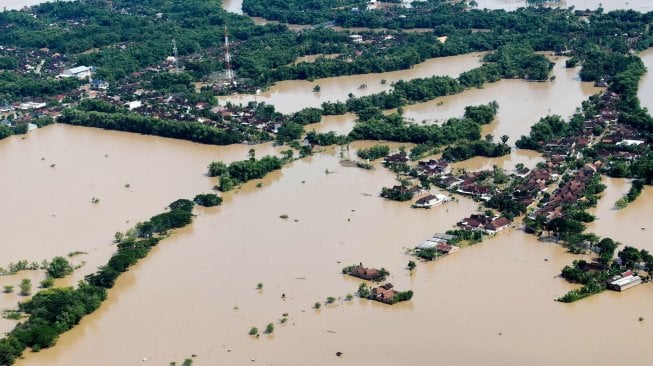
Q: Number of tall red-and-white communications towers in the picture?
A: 1